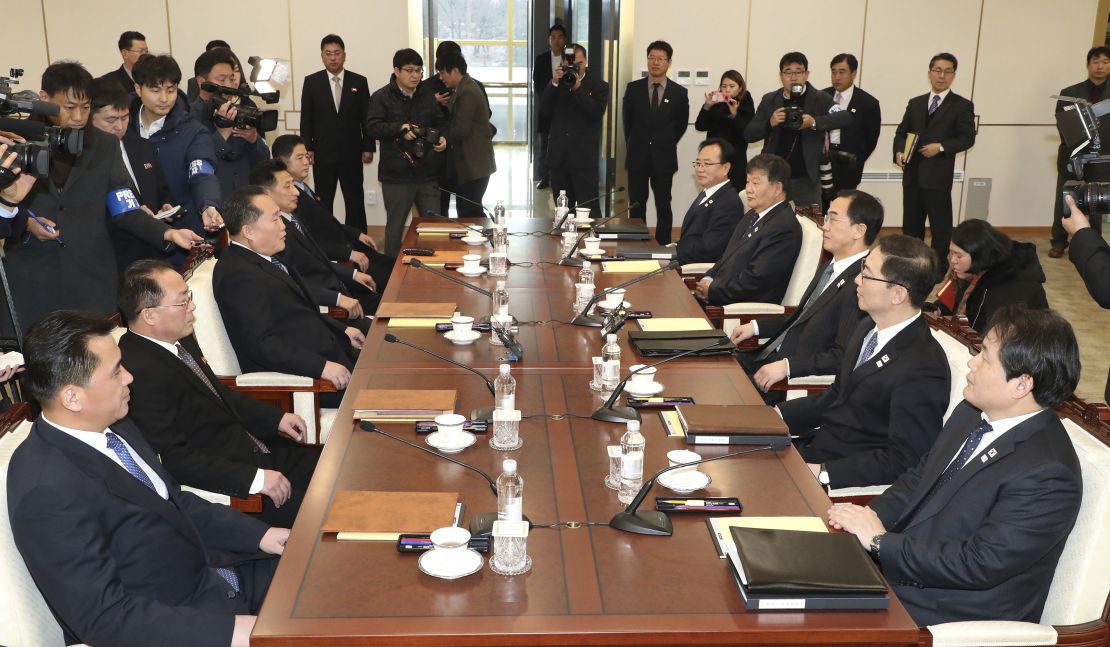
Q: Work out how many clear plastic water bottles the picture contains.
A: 10